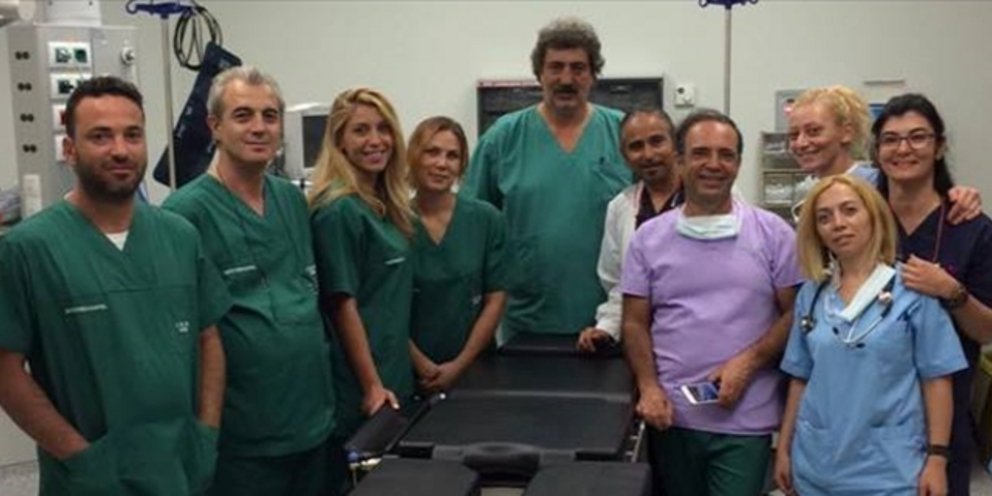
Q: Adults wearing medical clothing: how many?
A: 10